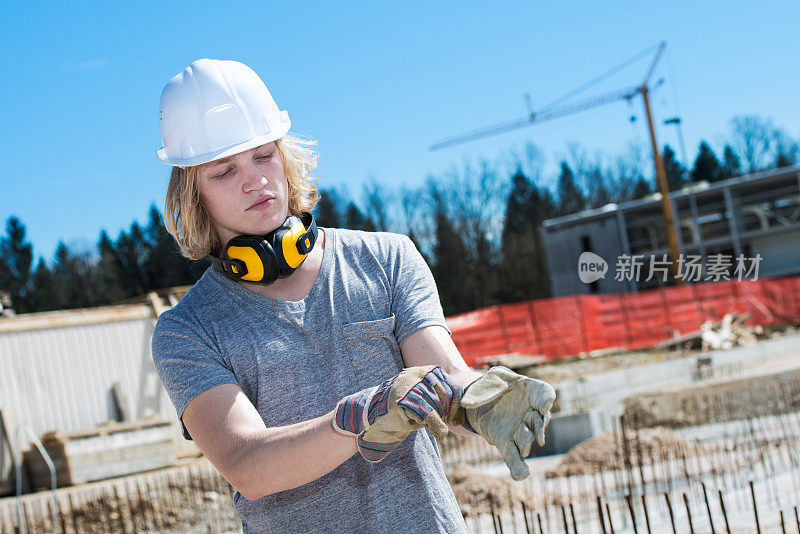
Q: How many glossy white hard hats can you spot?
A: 1